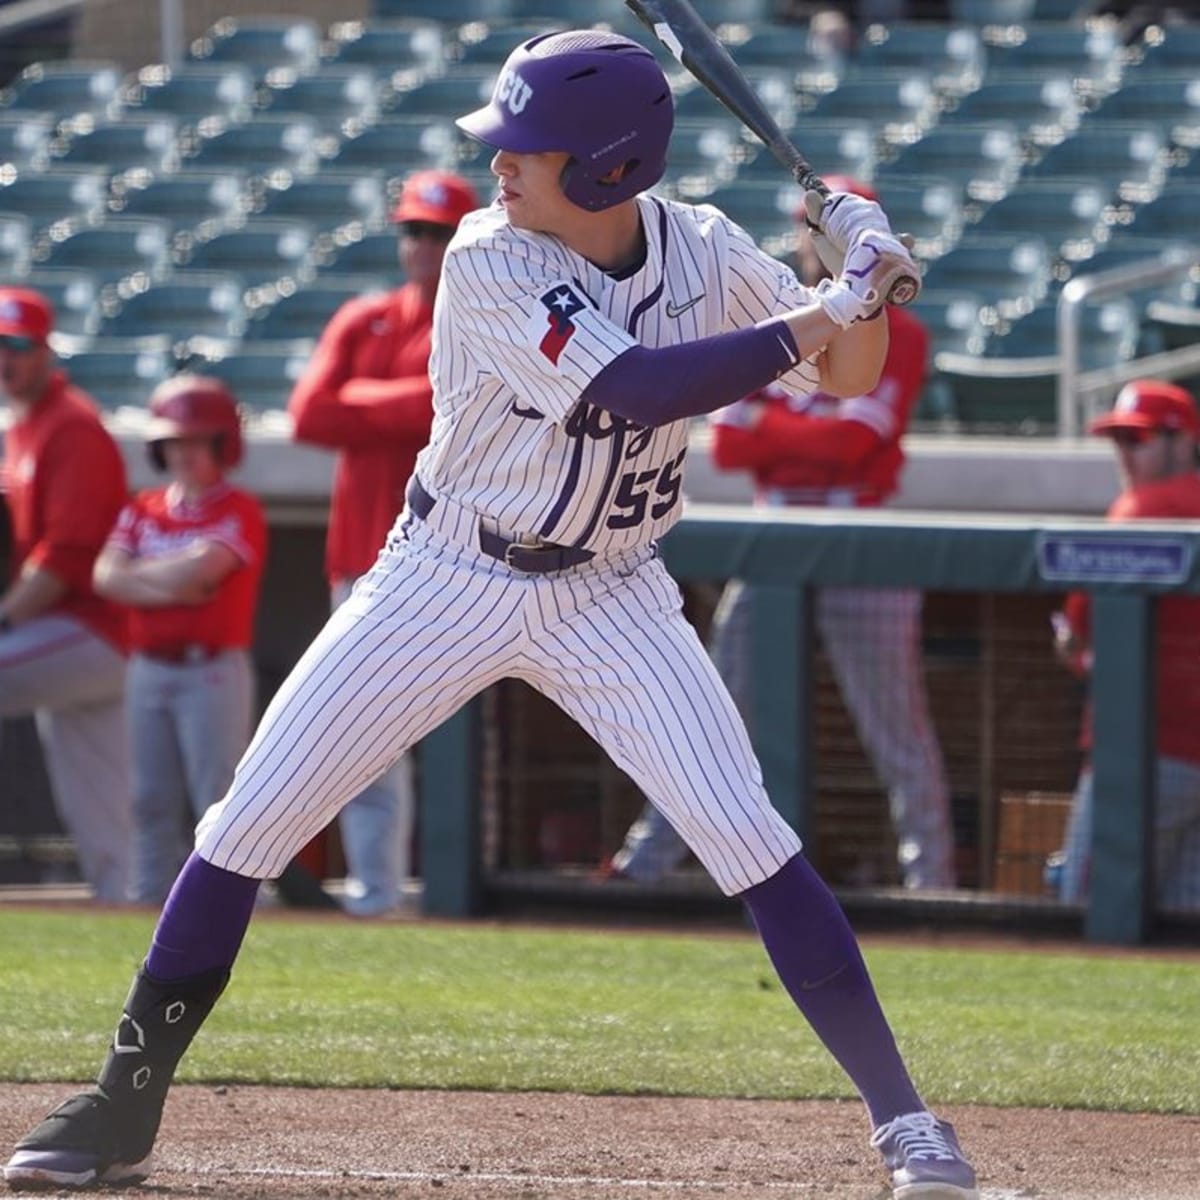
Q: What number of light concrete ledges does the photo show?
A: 1